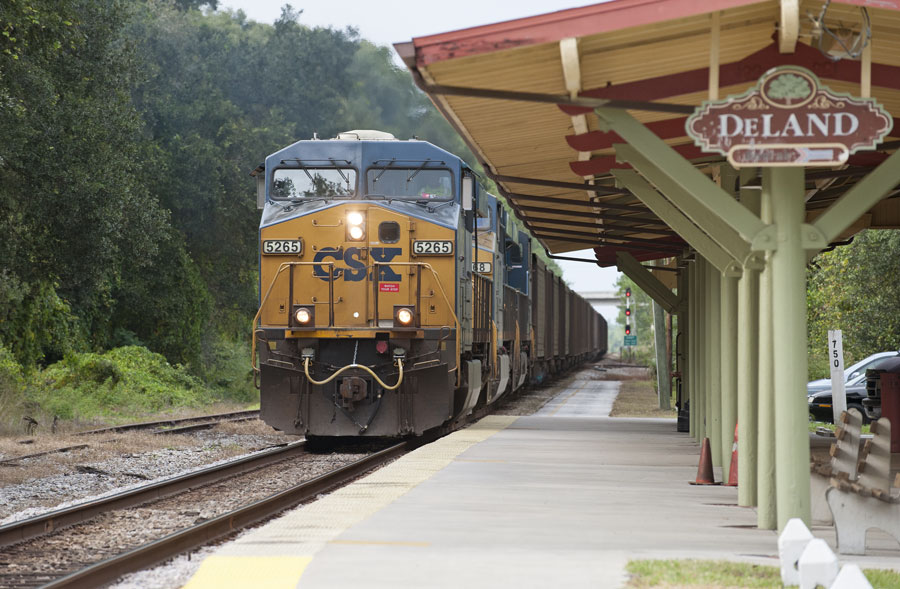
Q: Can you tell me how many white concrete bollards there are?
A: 3